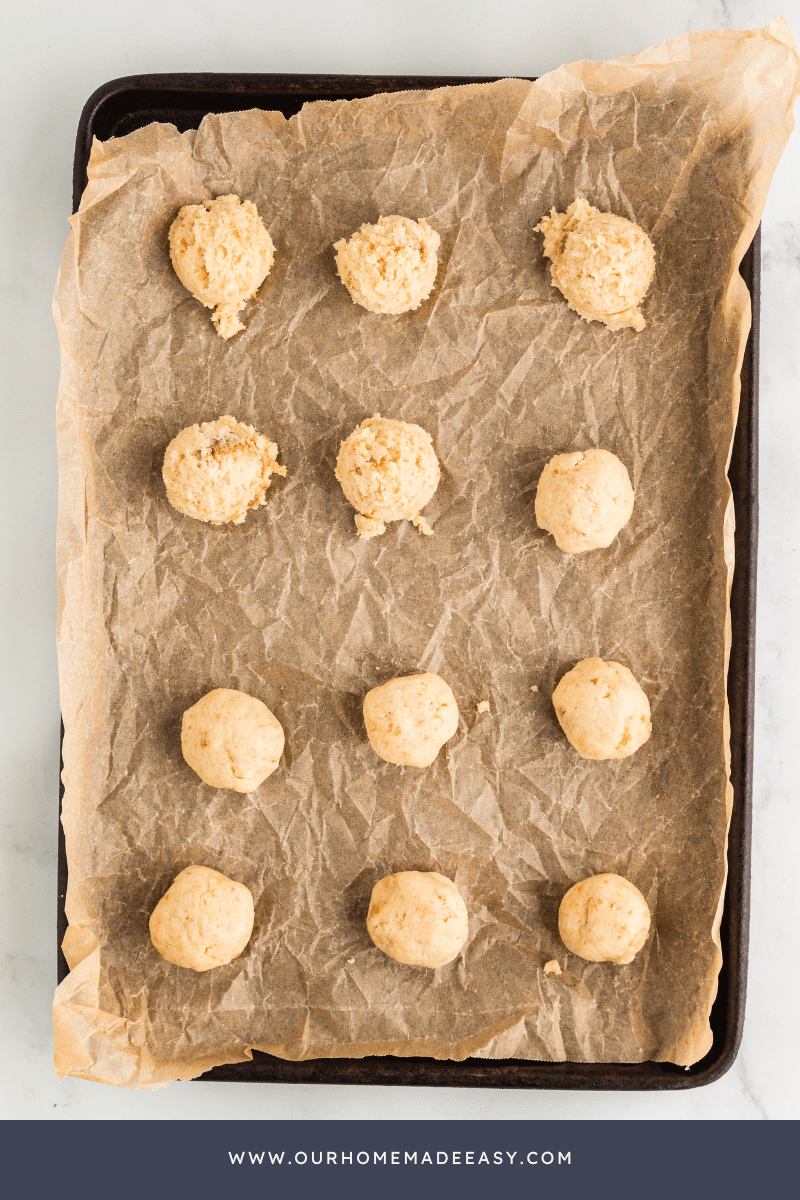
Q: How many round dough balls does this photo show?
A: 12